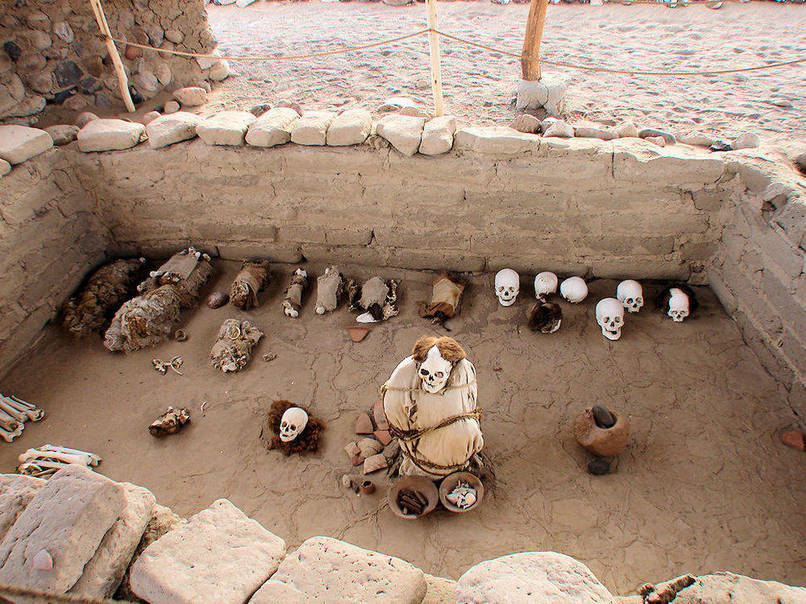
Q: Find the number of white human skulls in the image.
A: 8